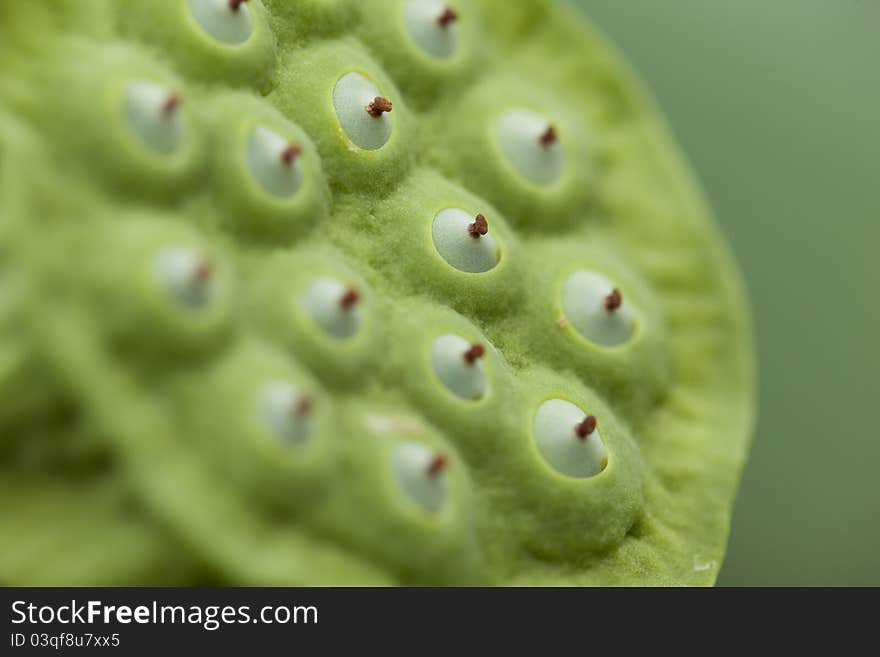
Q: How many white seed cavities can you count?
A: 14